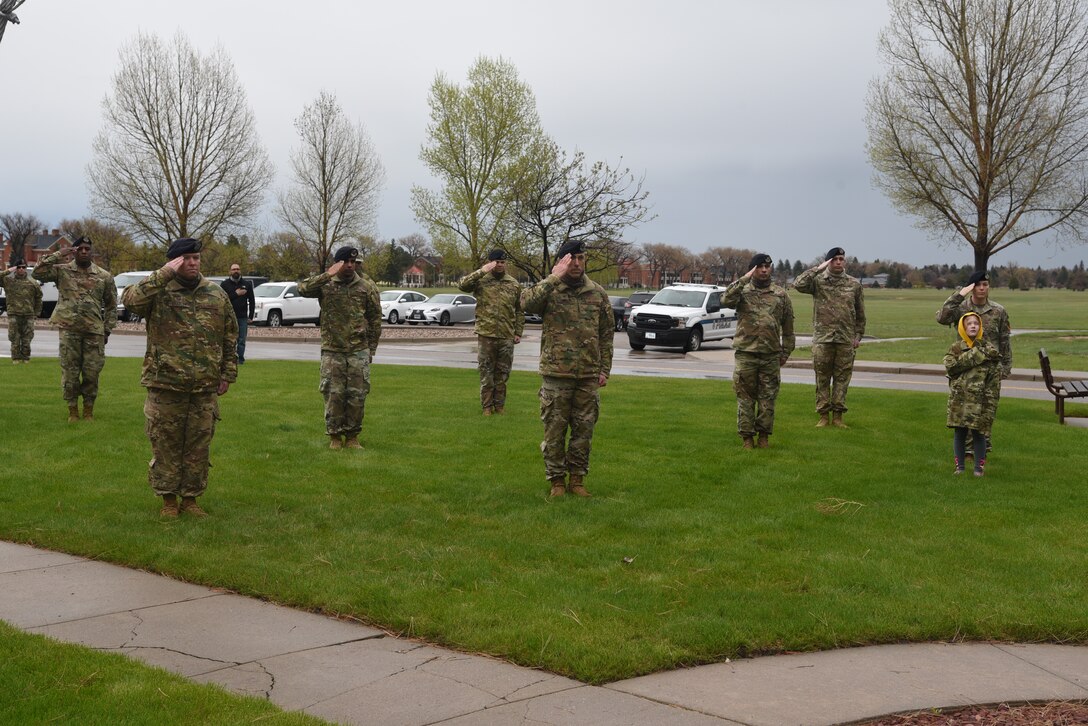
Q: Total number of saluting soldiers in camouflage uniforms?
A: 9